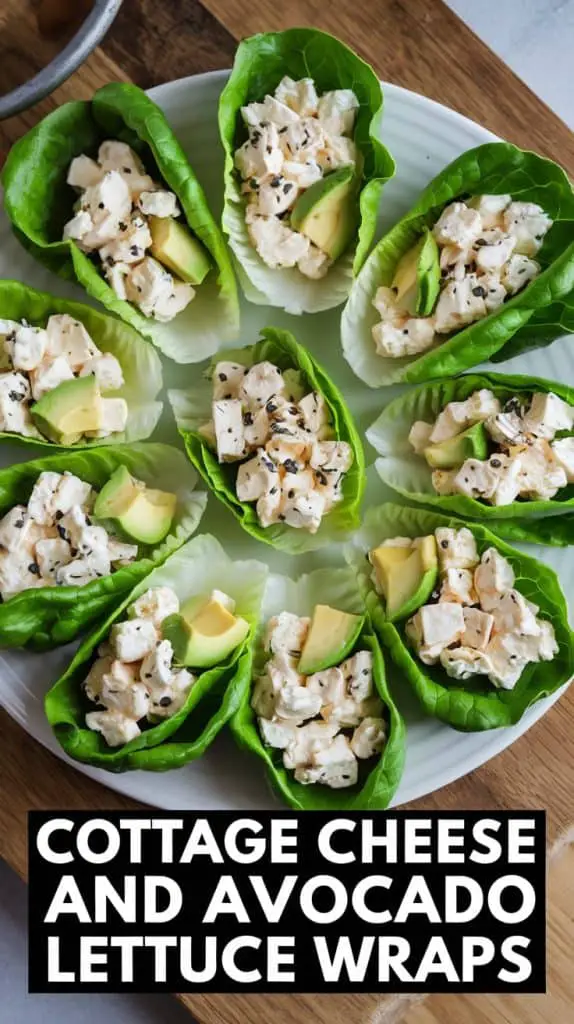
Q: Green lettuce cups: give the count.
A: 10